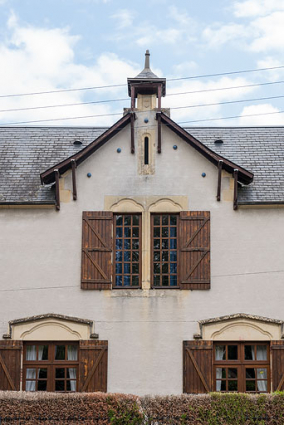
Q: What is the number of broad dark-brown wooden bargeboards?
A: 2